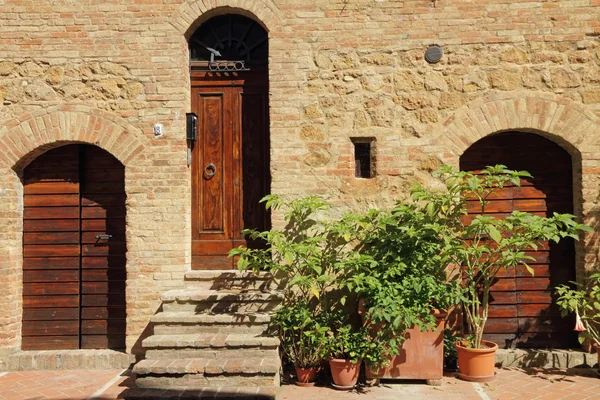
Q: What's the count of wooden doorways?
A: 3